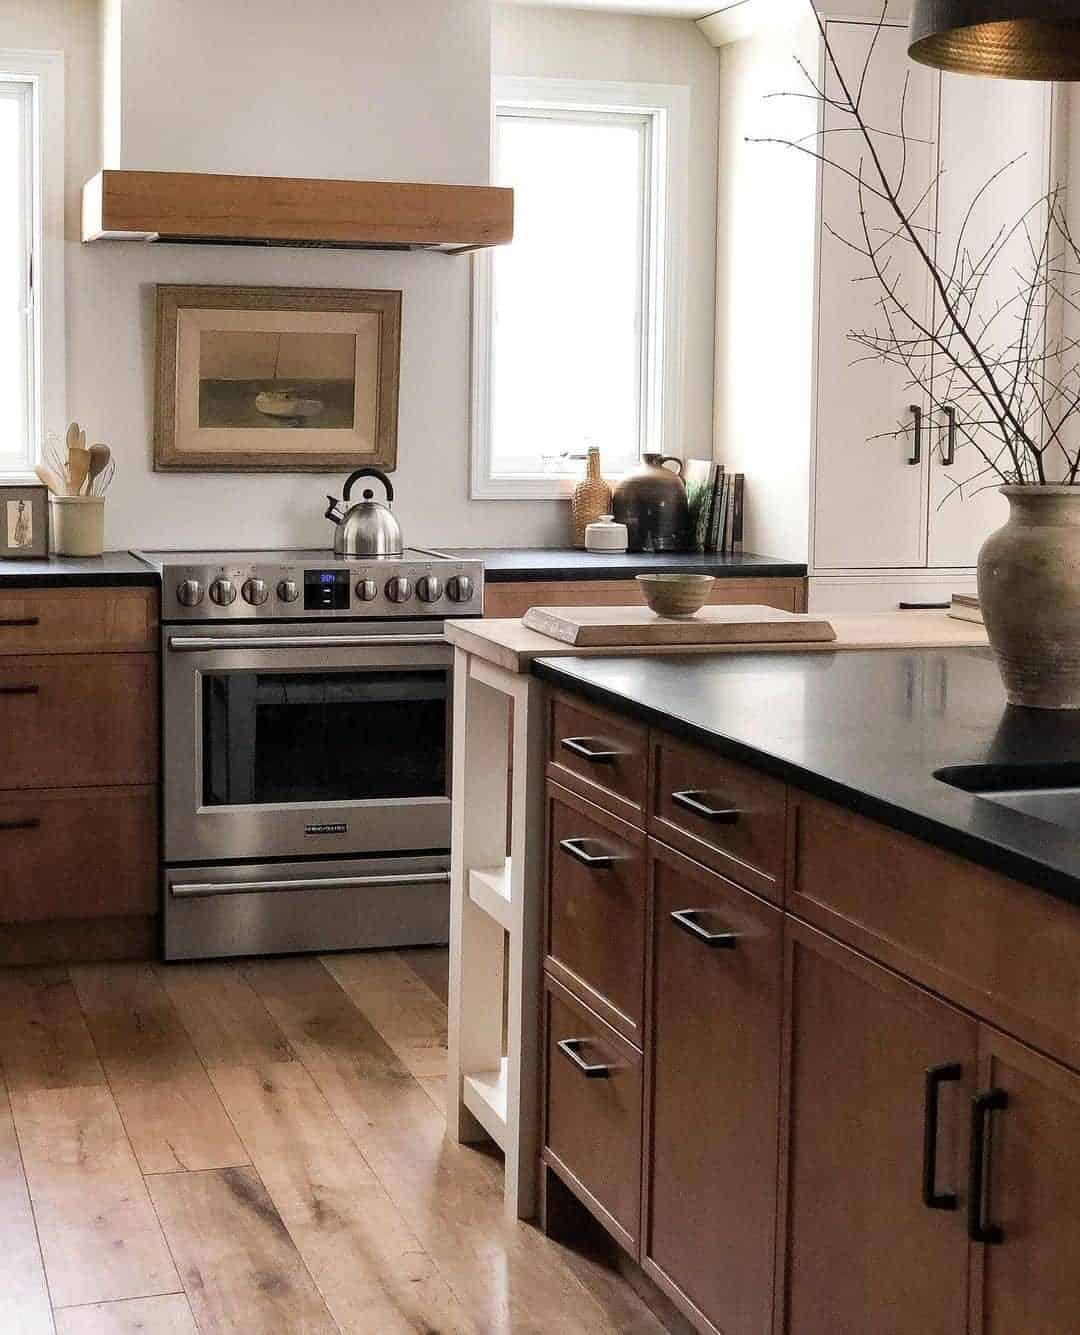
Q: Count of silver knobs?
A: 8